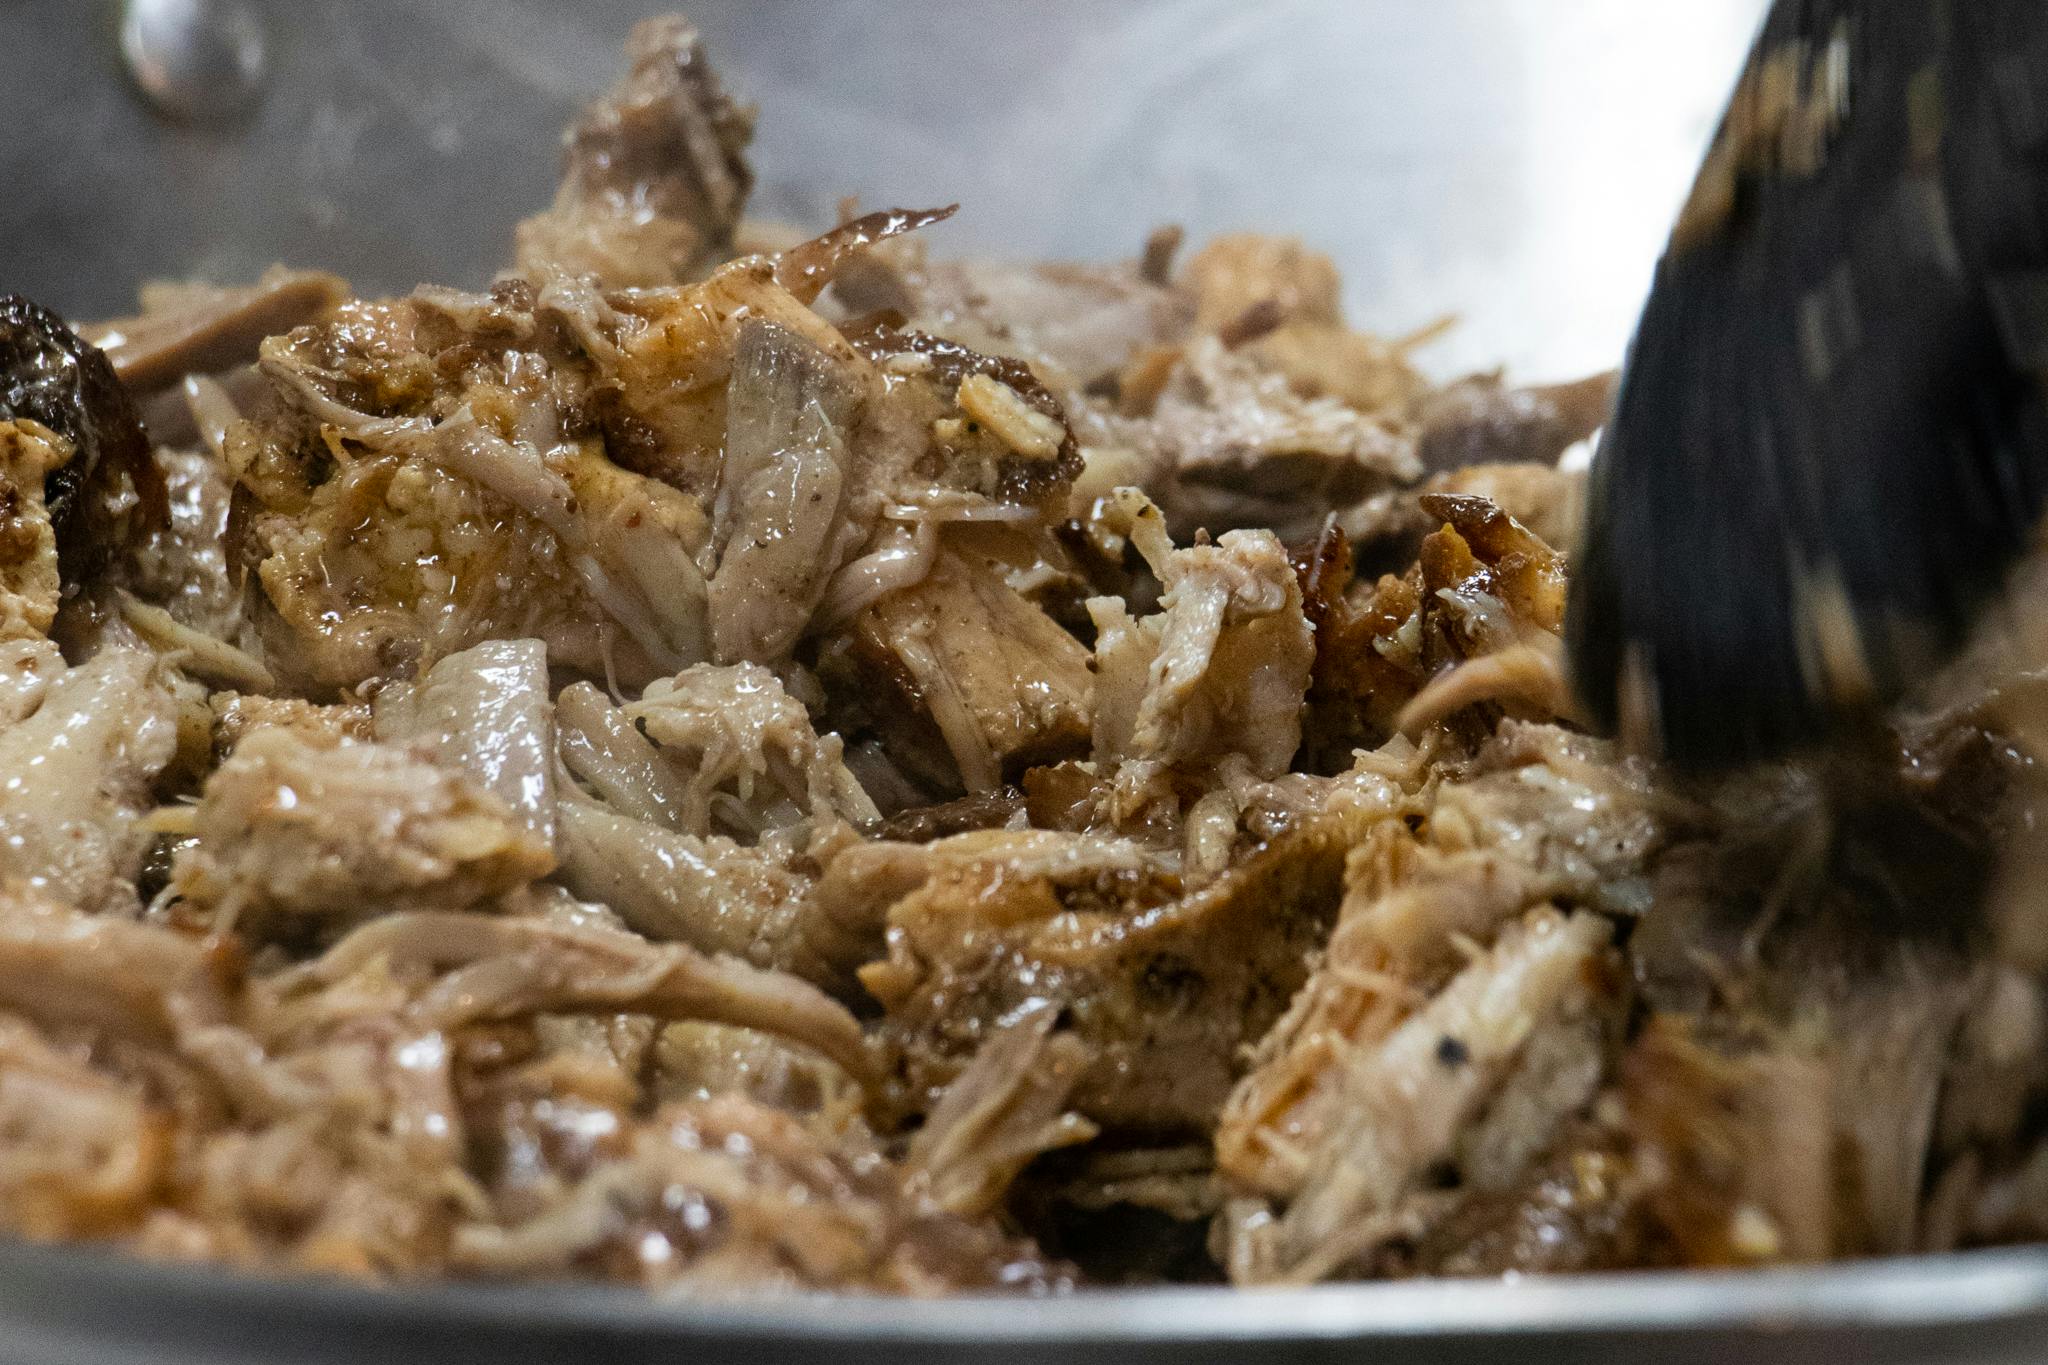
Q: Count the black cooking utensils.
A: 1